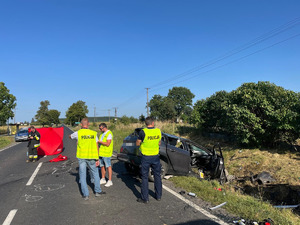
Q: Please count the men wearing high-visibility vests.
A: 3